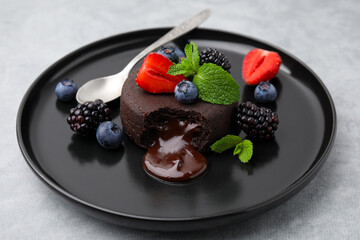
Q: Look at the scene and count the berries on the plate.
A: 11